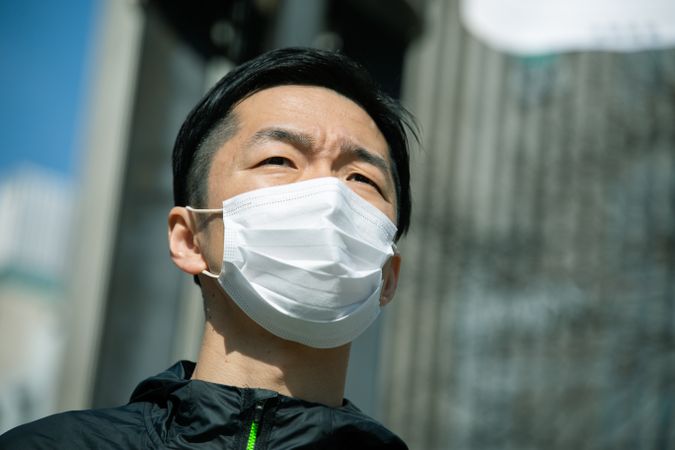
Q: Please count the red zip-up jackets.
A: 0